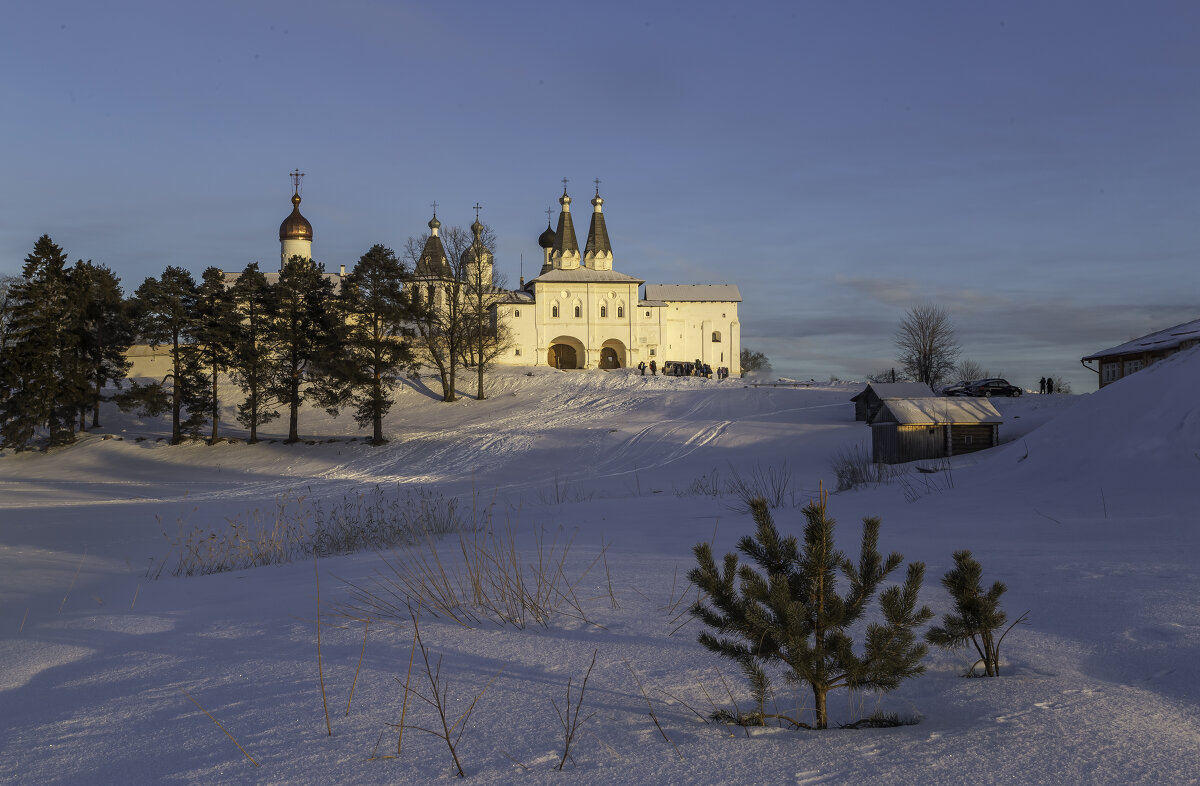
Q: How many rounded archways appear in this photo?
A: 2